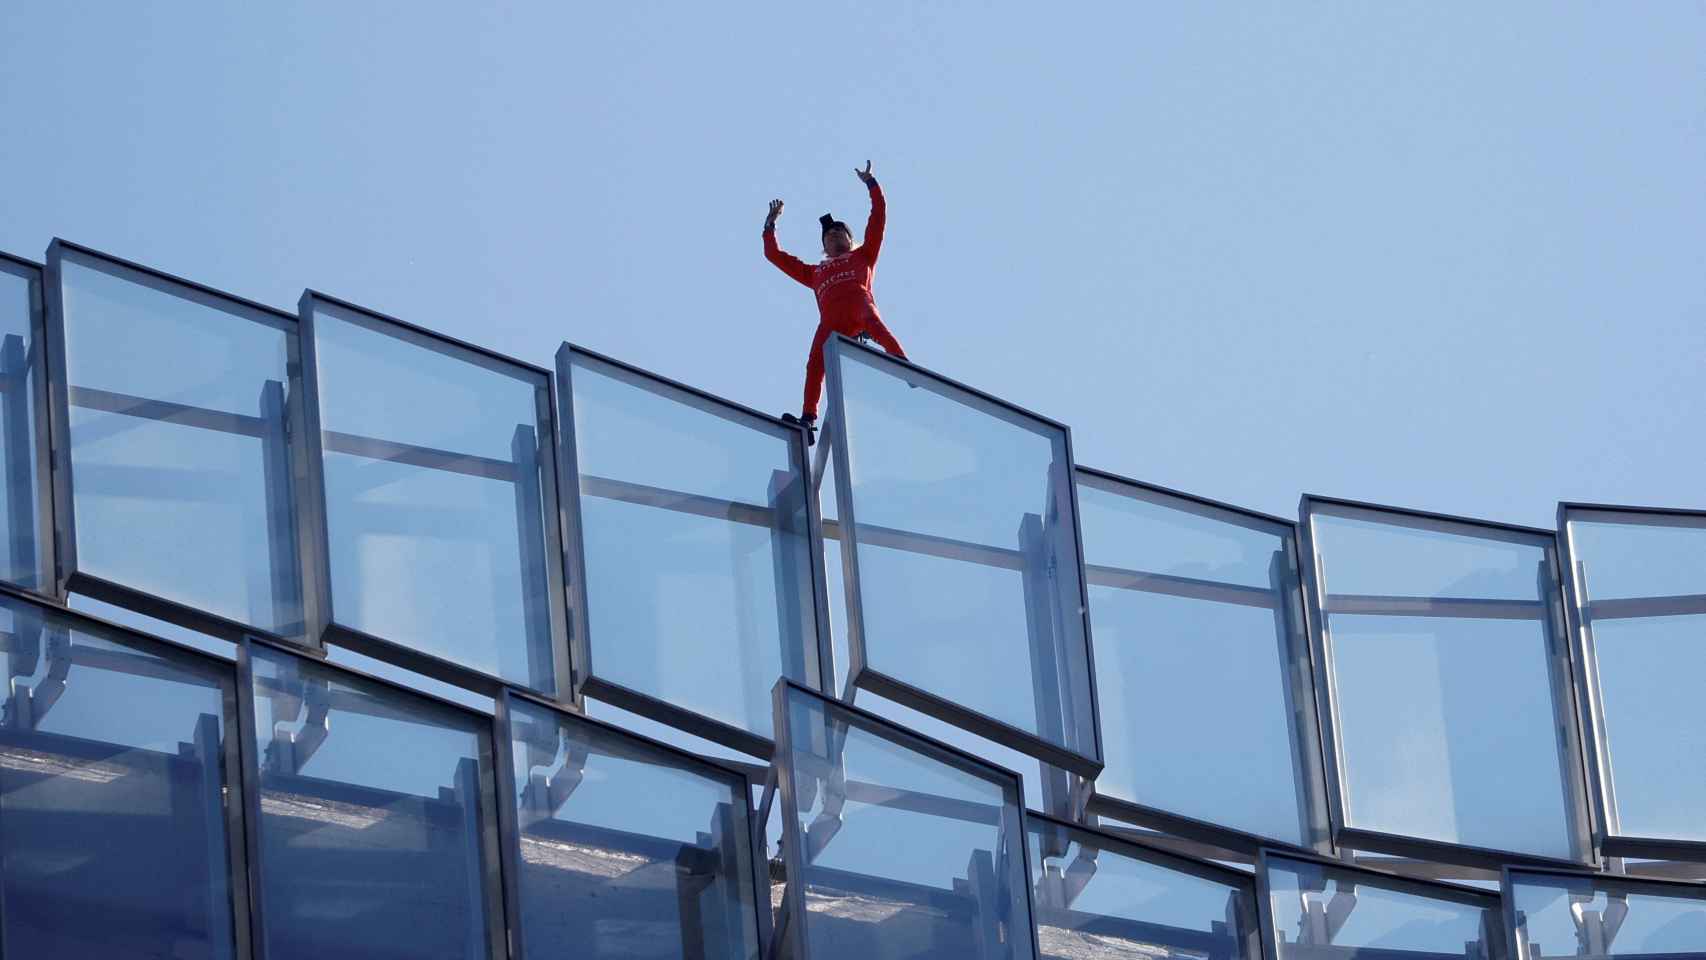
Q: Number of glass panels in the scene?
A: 15